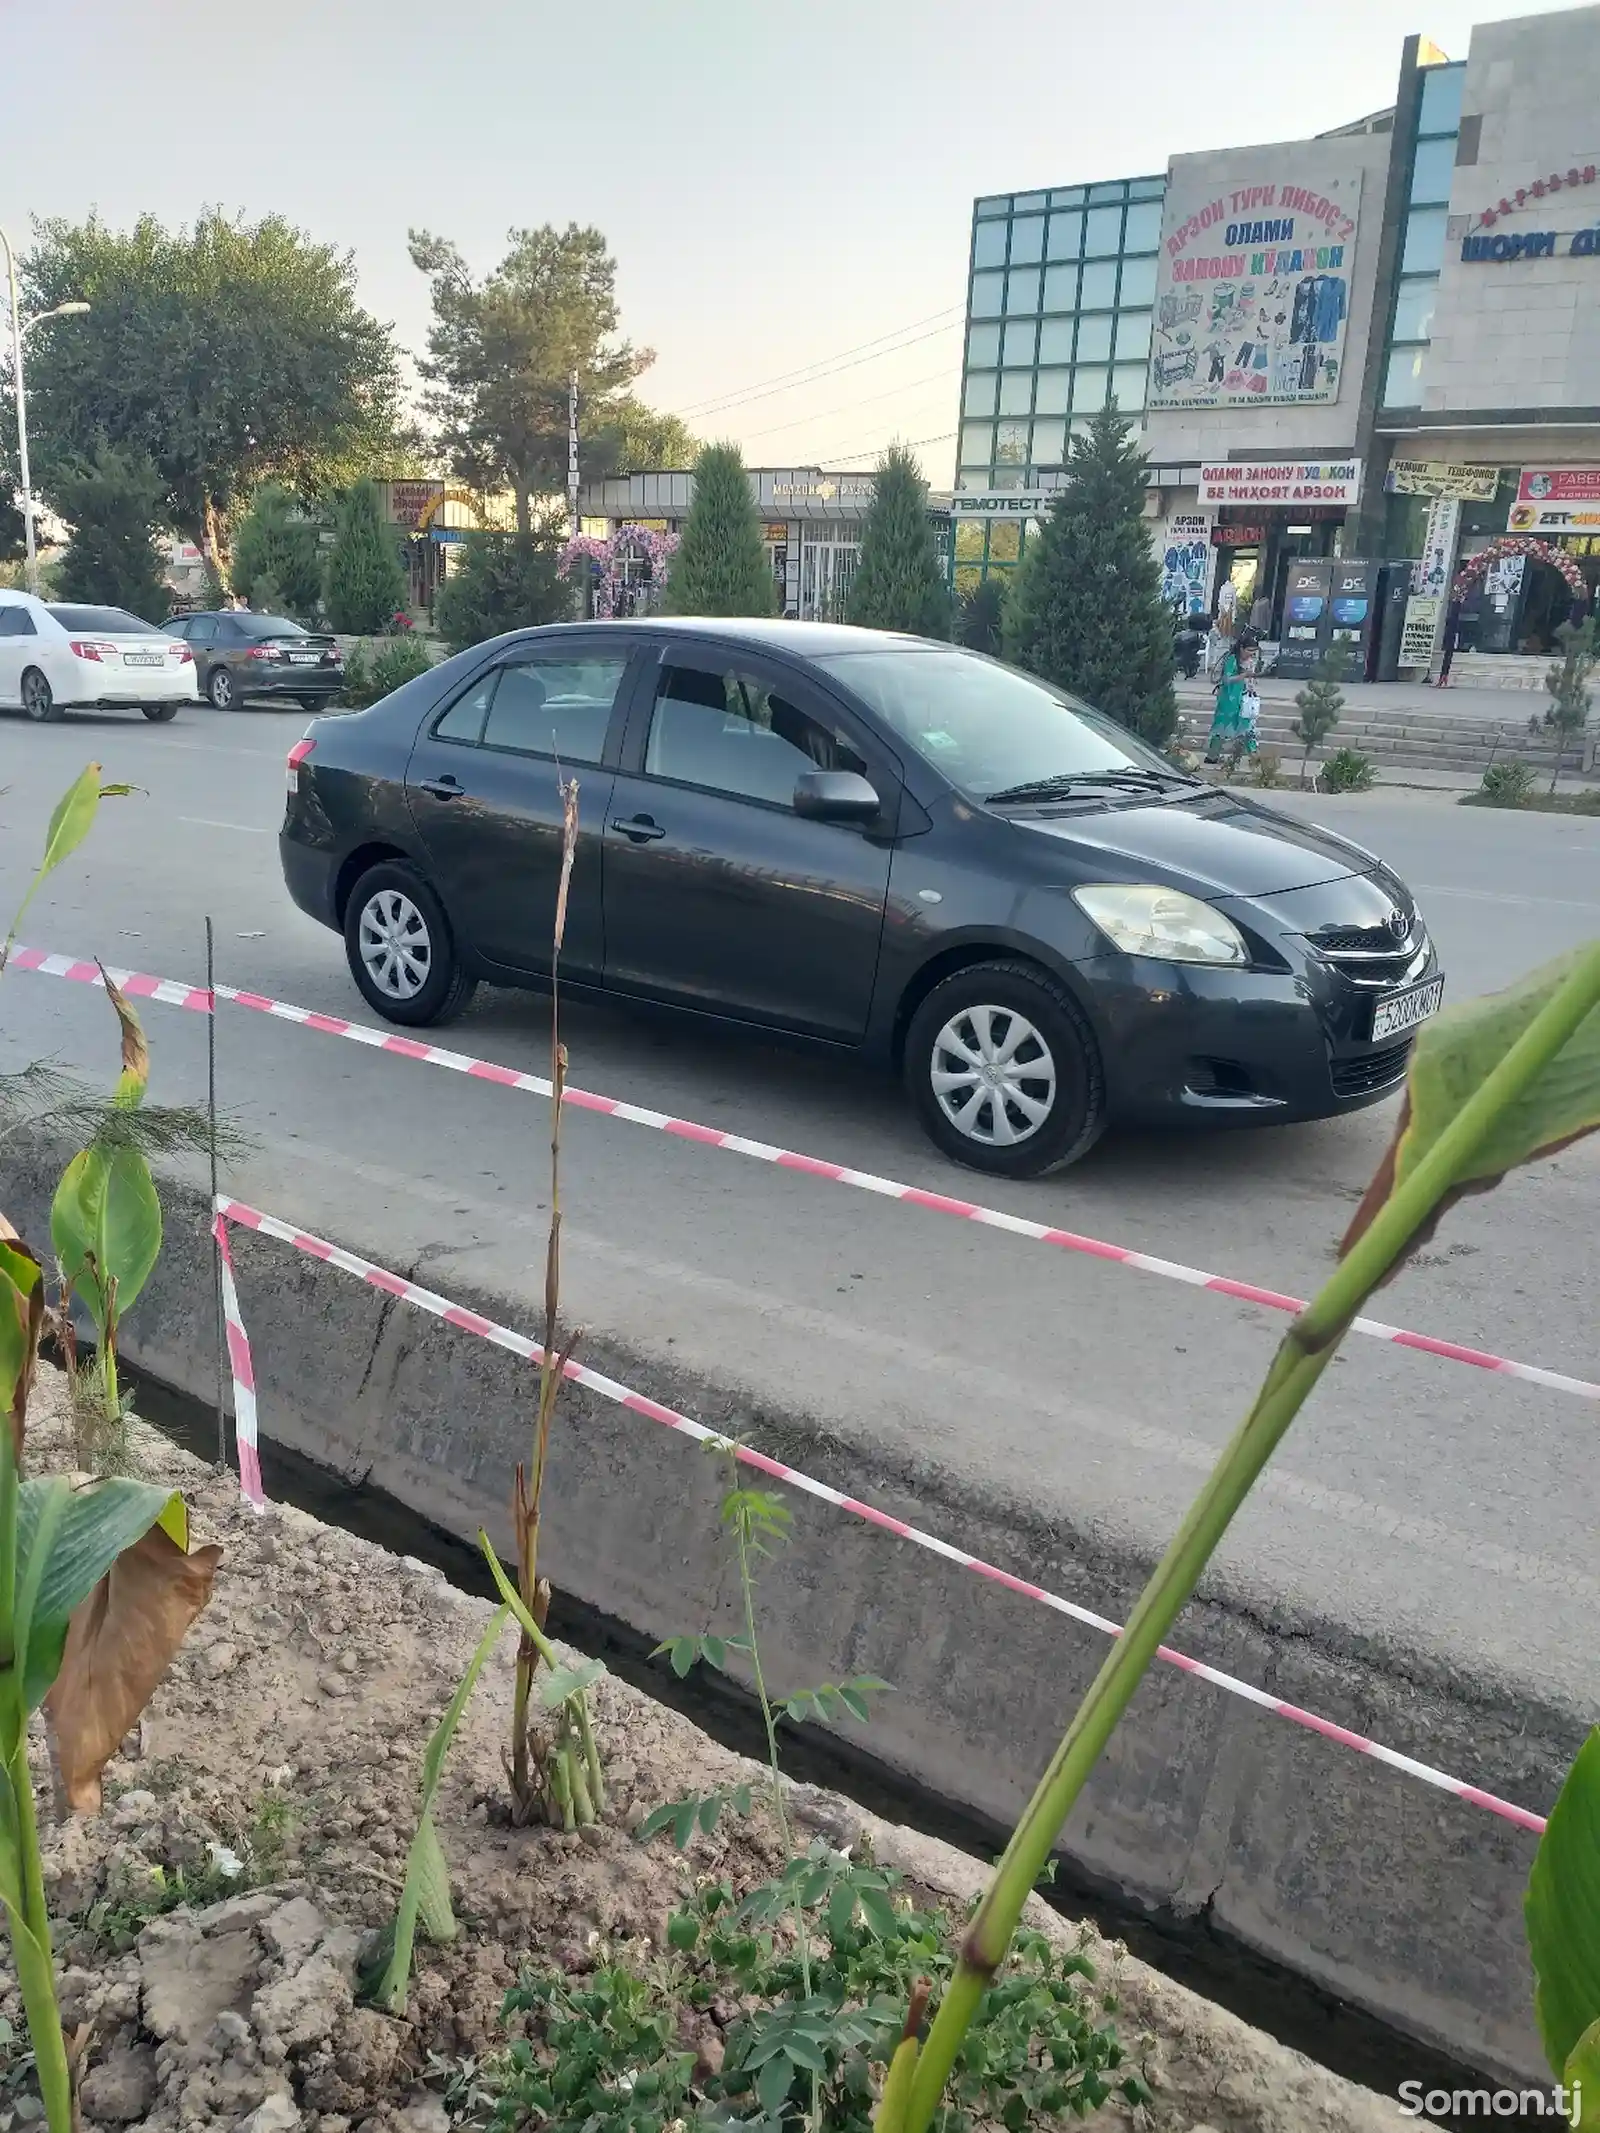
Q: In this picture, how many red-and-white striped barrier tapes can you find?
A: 2